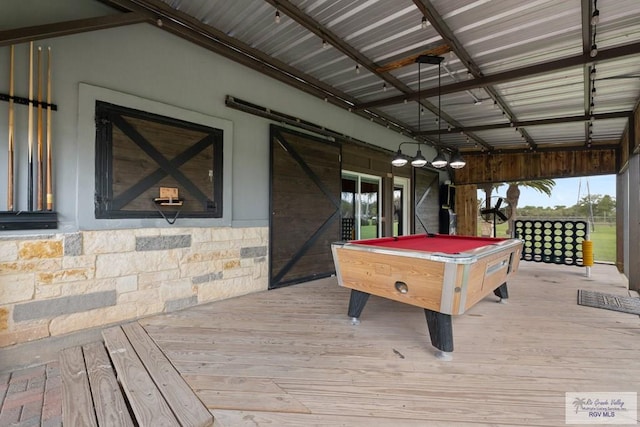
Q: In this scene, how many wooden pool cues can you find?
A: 4